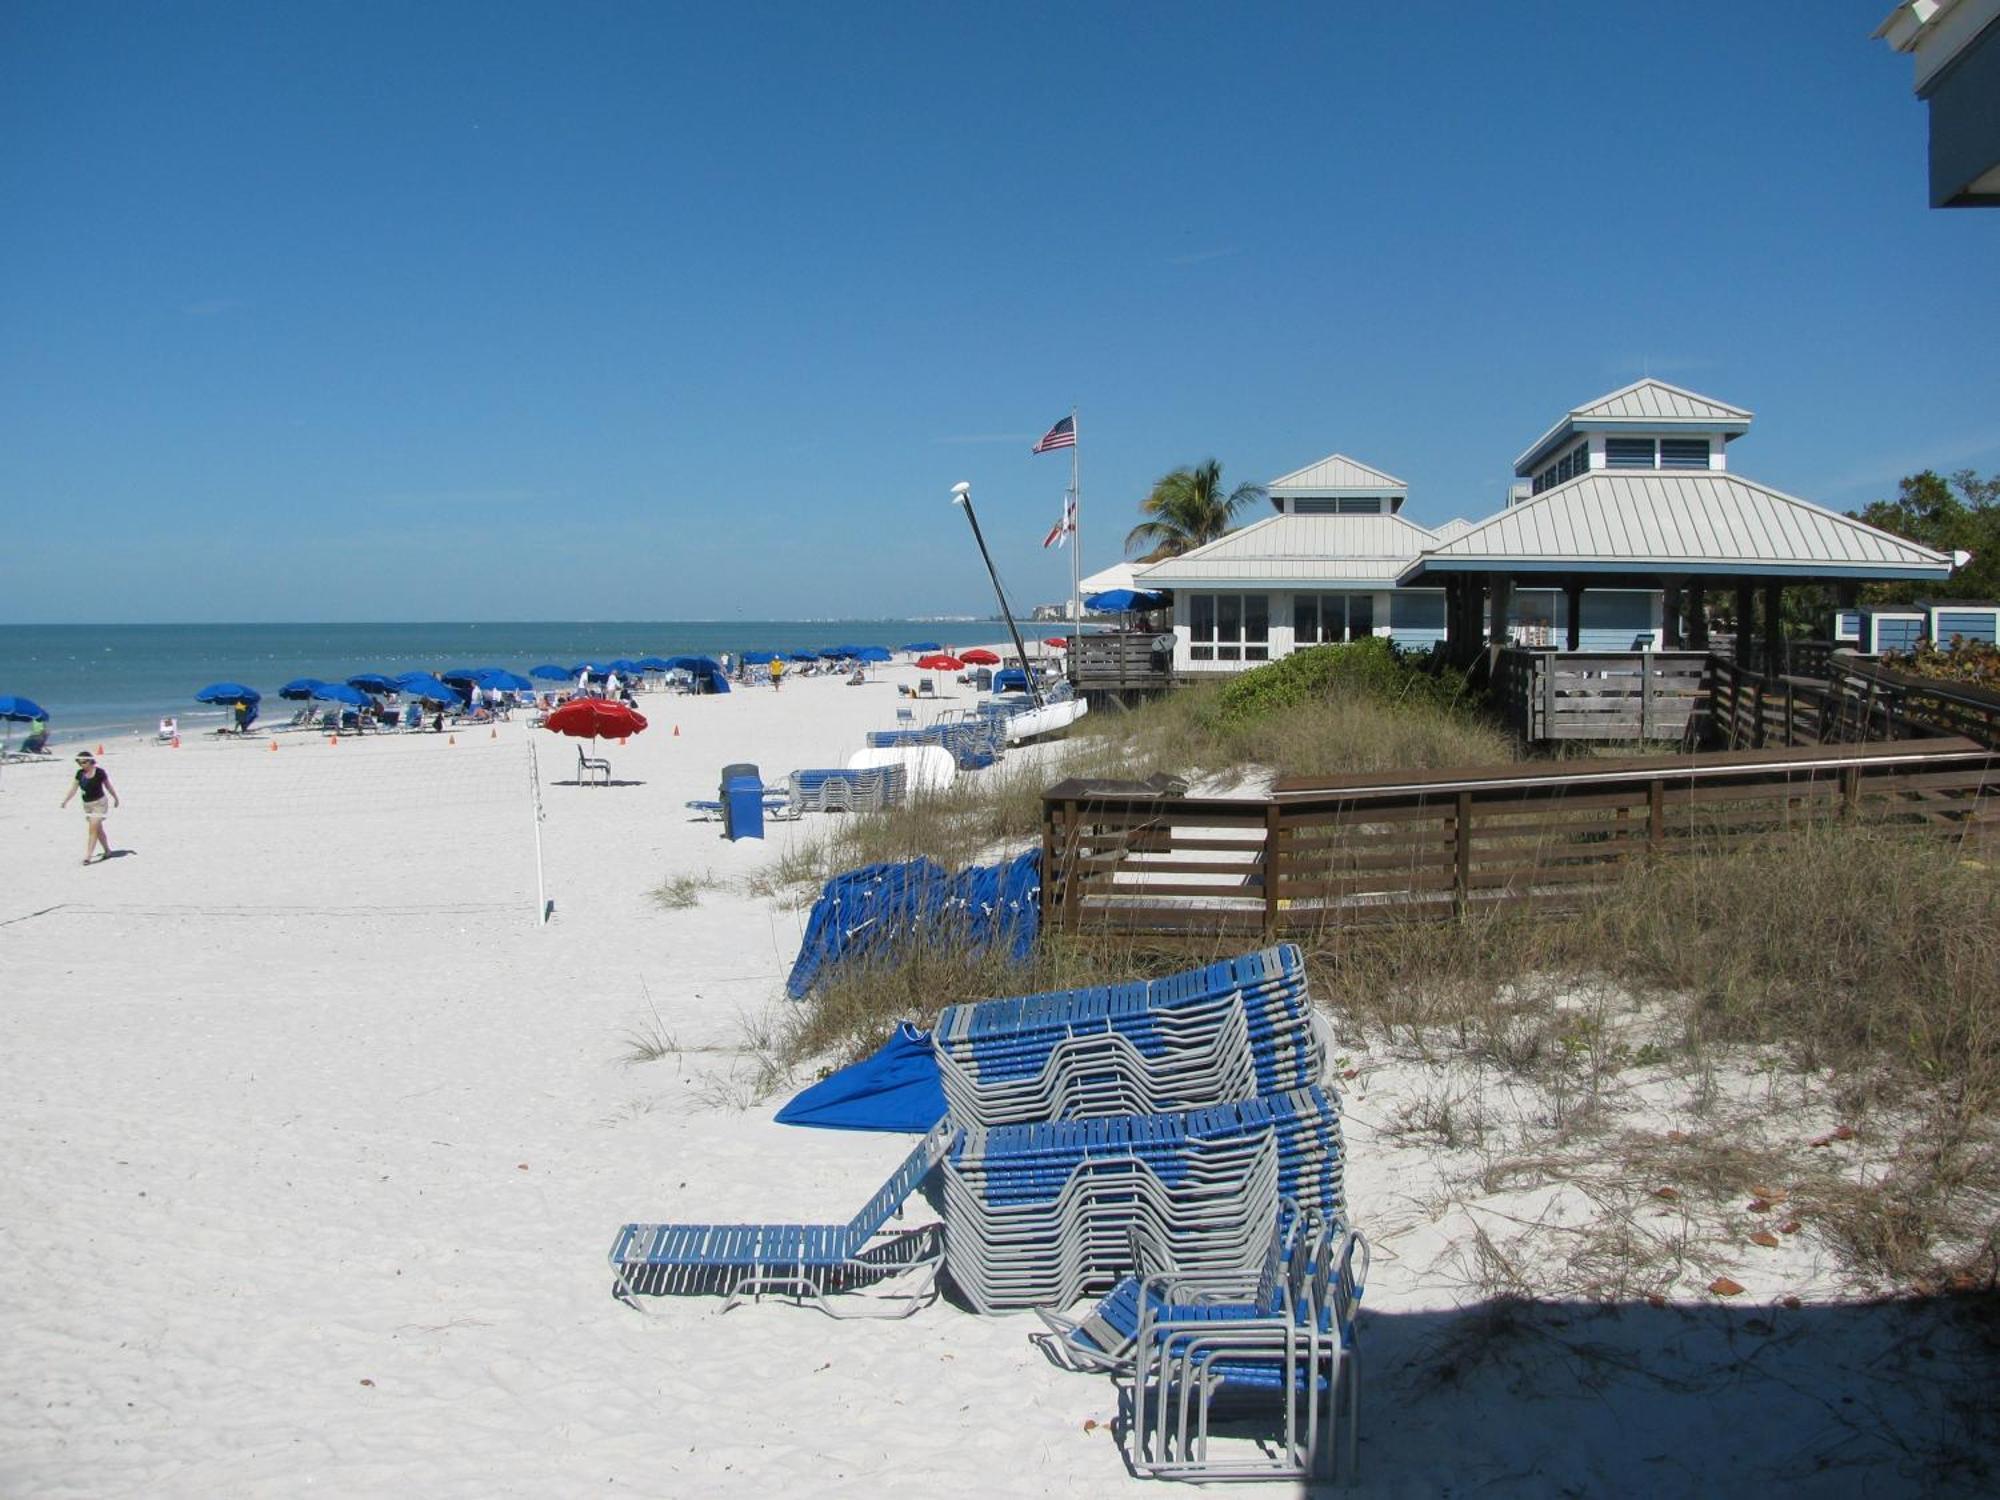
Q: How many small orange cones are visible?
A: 8